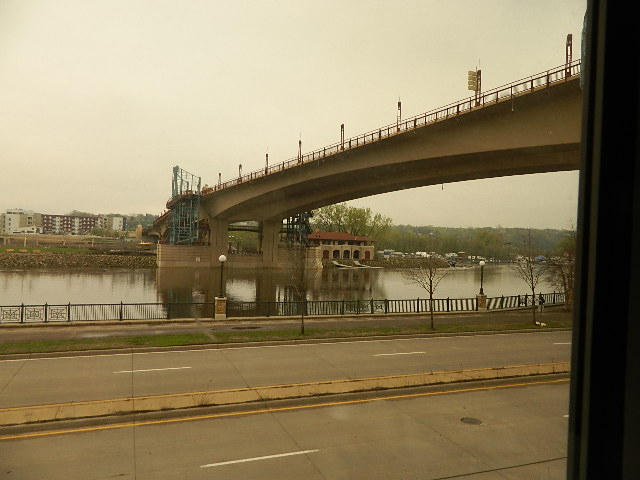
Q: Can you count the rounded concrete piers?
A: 2